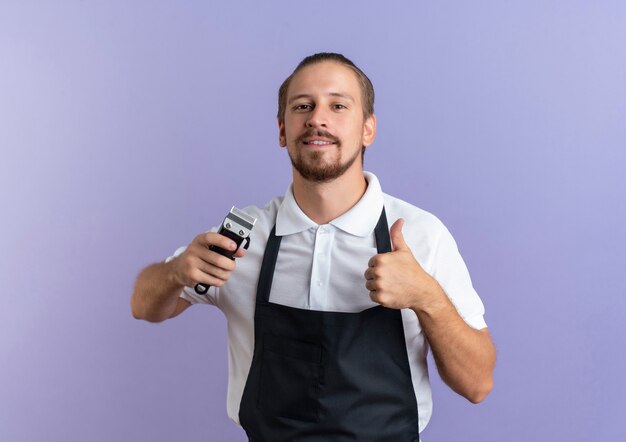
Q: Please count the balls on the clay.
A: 0